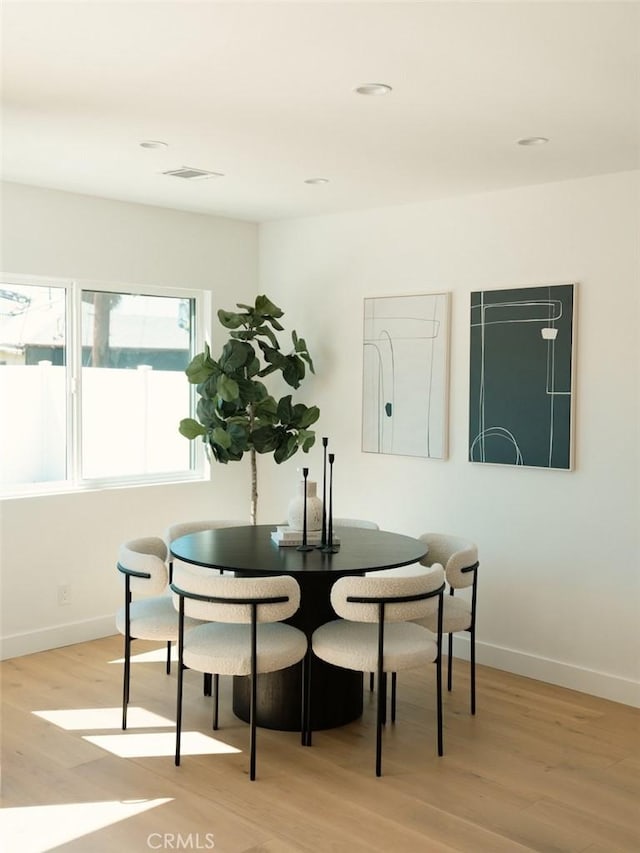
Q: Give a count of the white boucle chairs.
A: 6